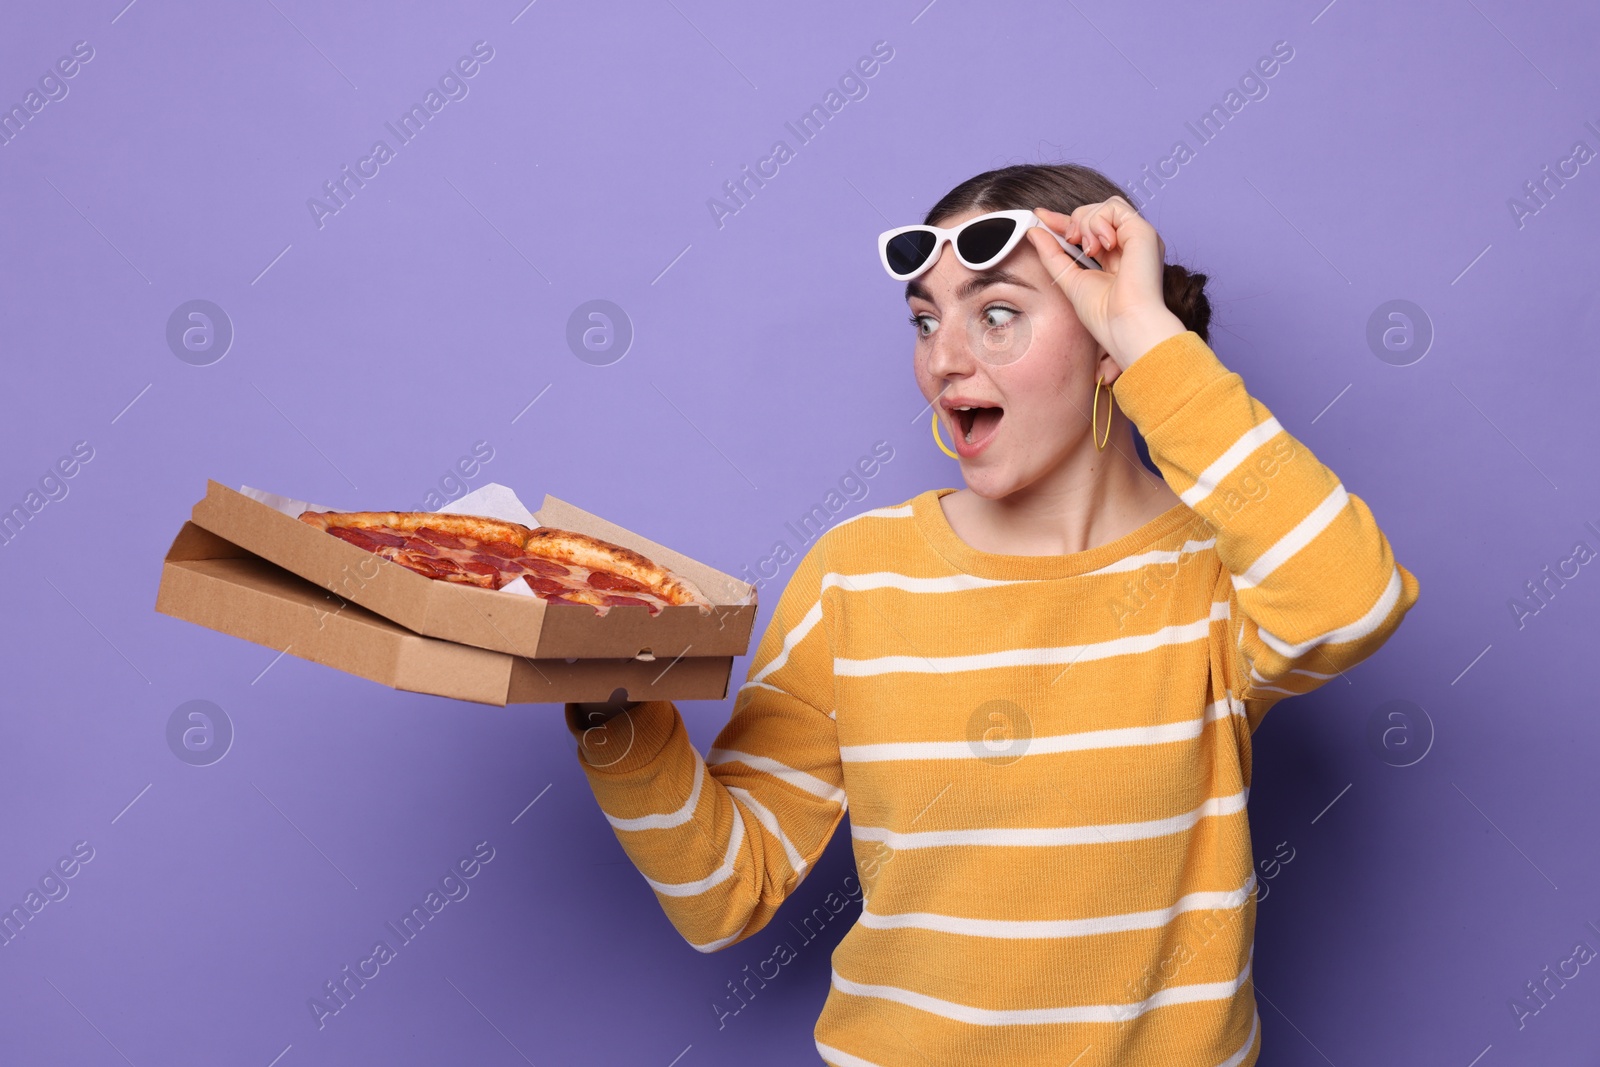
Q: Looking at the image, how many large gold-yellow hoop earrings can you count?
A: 2